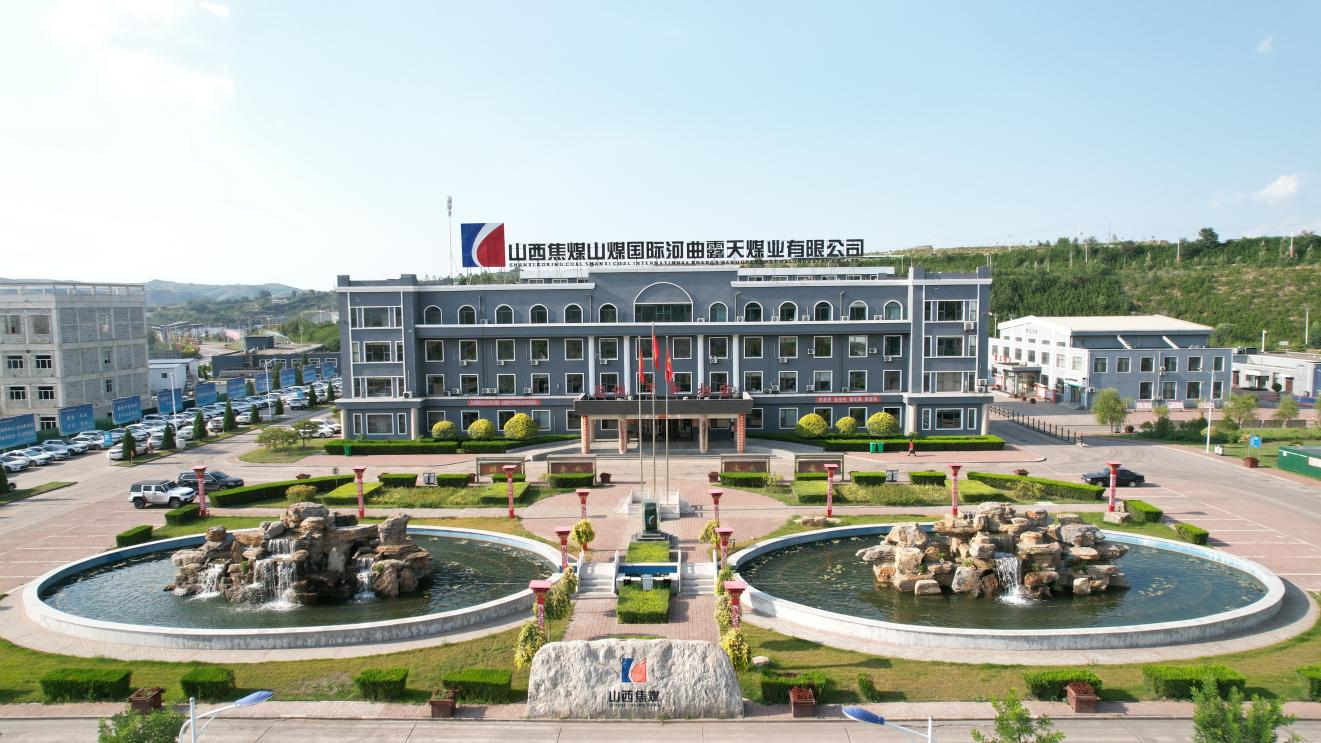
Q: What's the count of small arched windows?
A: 12